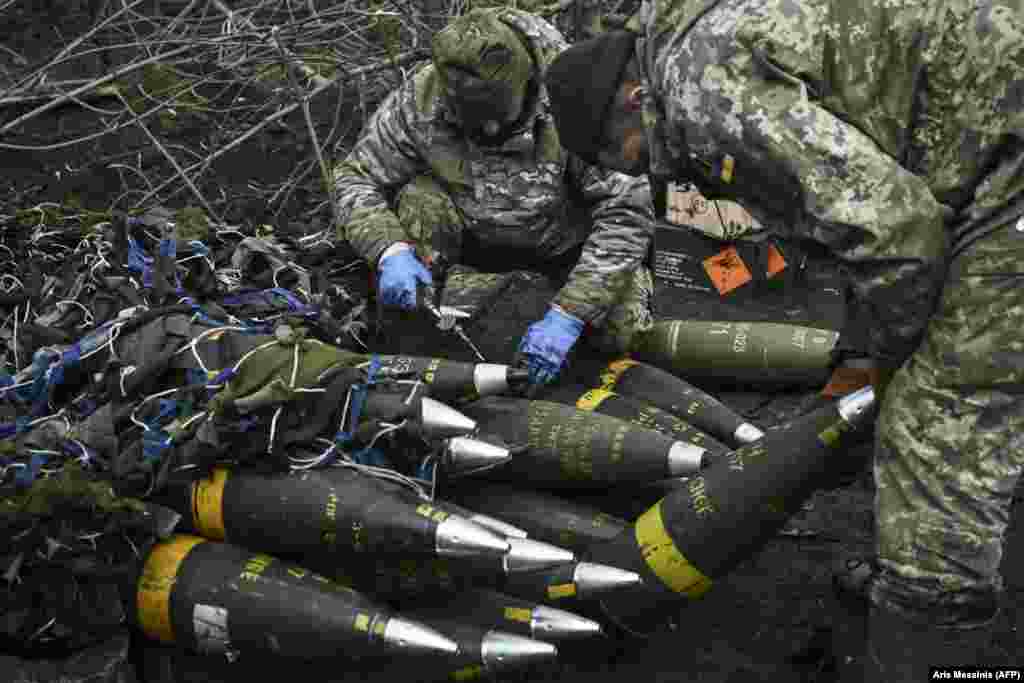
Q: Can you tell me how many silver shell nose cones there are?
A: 13